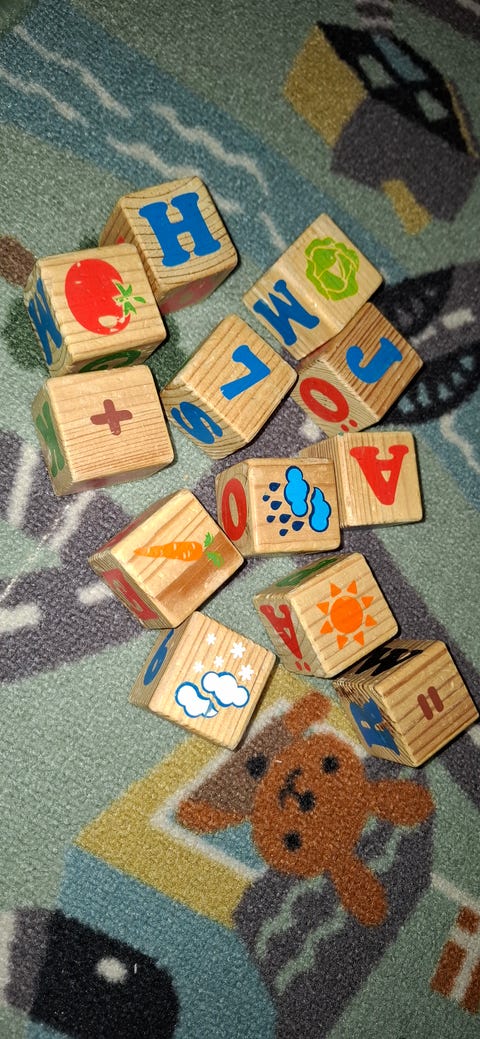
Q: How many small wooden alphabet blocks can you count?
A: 12